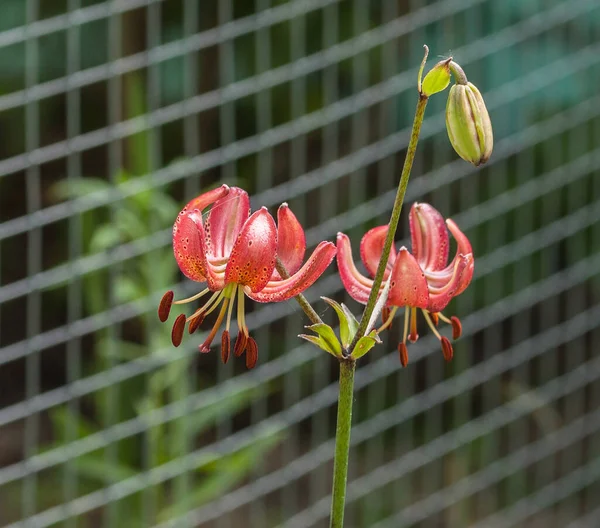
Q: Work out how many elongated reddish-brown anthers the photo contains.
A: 11